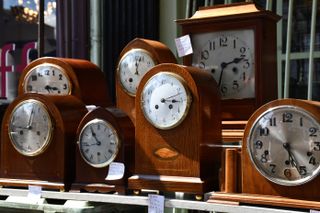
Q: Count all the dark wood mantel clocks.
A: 7